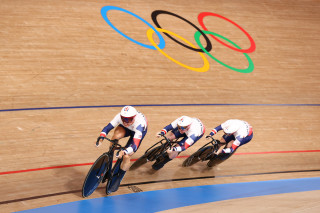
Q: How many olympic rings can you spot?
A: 5